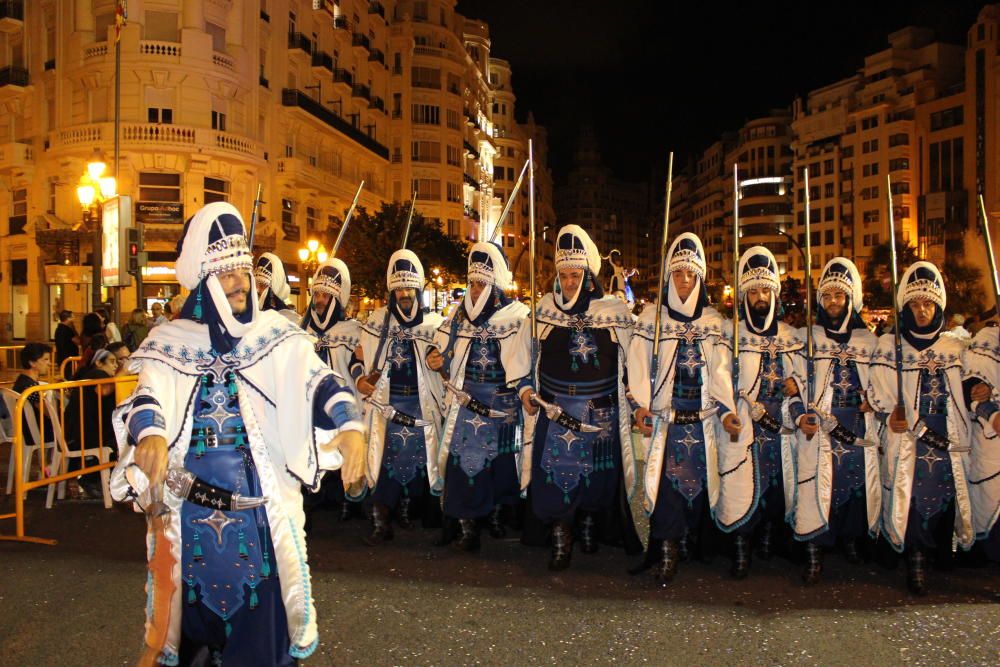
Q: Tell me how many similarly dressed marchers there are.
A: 11